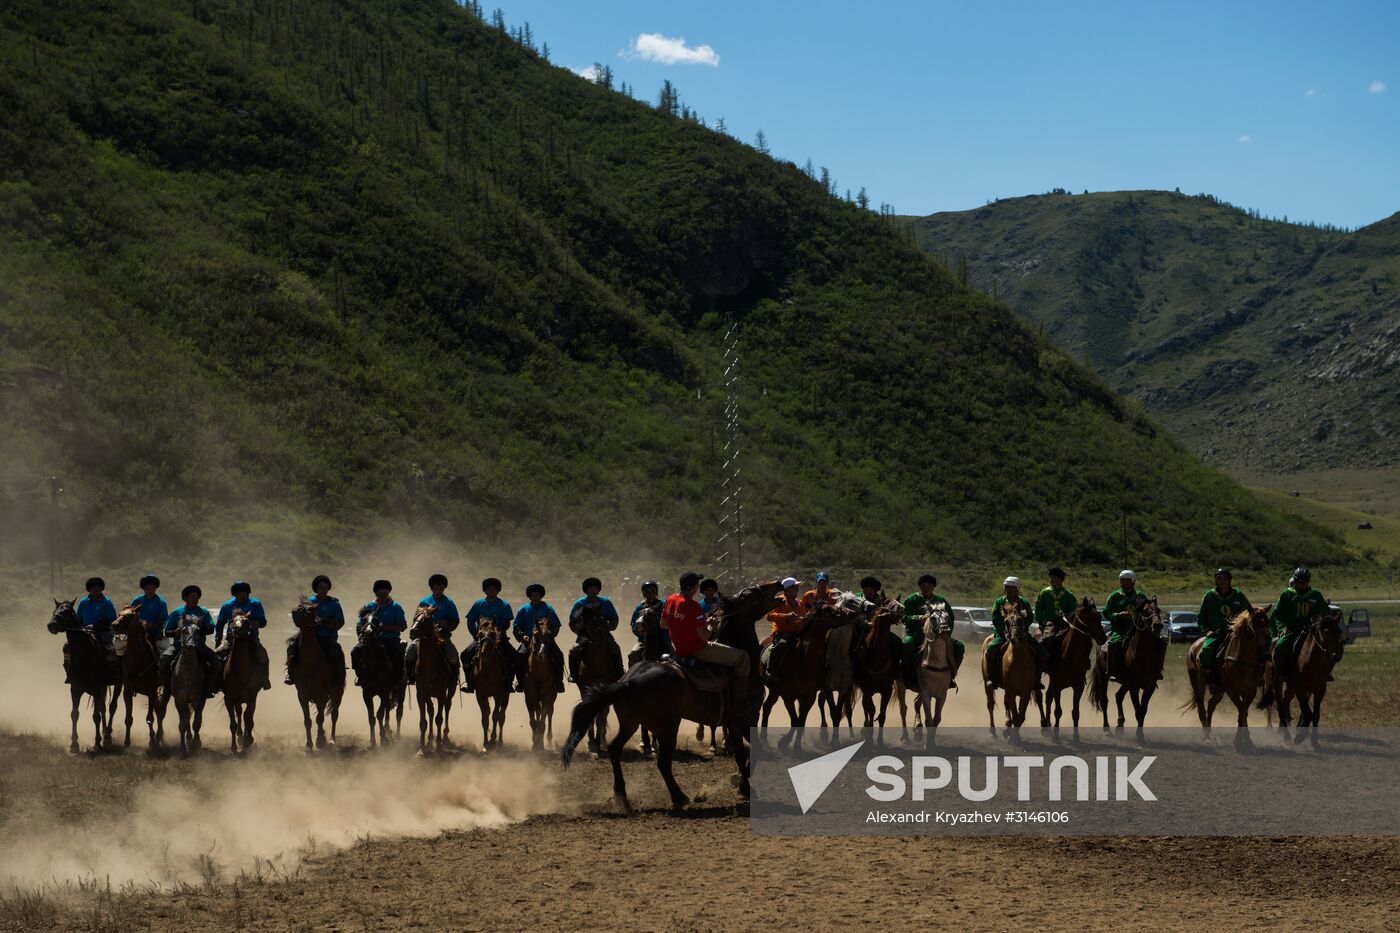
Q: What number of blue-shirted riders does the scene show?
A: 12